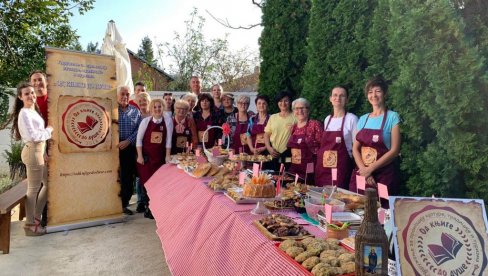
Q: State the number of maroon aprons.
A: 8